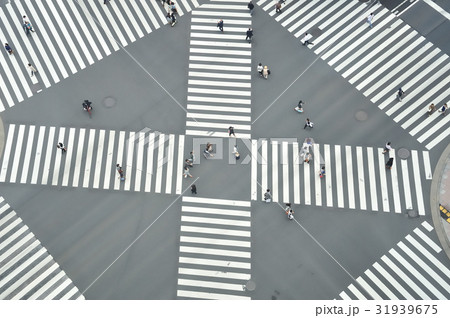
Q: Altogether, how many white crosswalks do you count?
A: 8